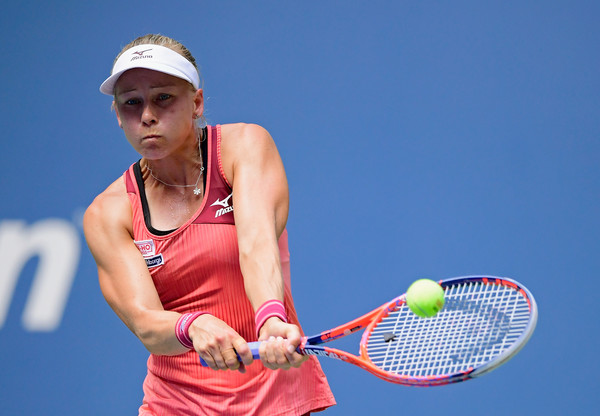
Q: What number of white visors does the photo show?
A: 1